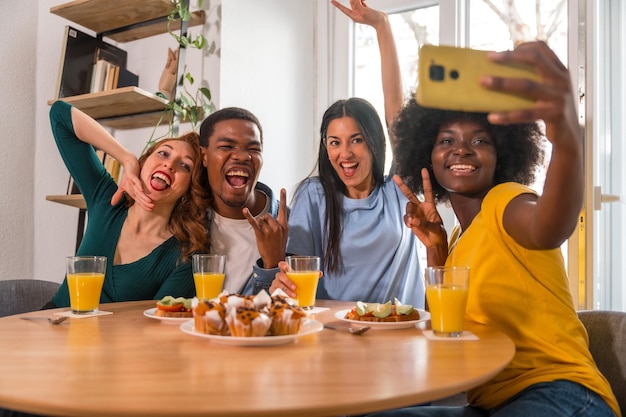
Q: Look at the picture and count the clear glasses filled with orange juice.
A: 4